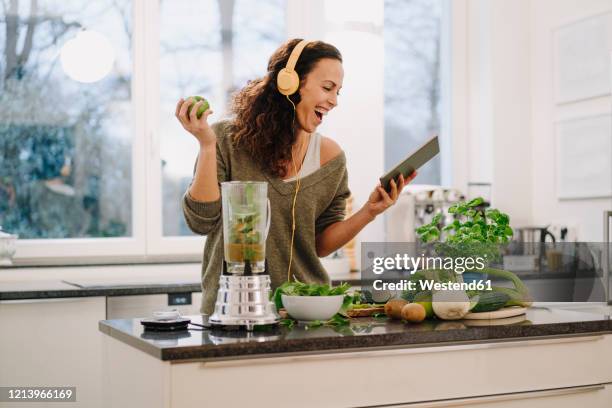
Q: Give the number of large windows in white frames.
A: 3